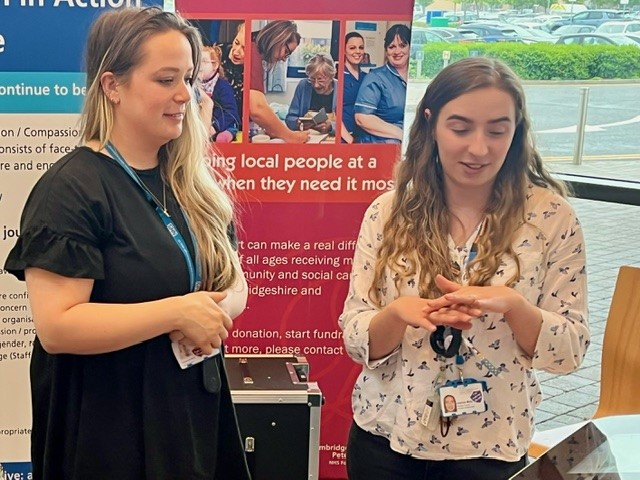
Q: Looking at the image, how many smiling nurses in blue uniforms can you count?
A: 2